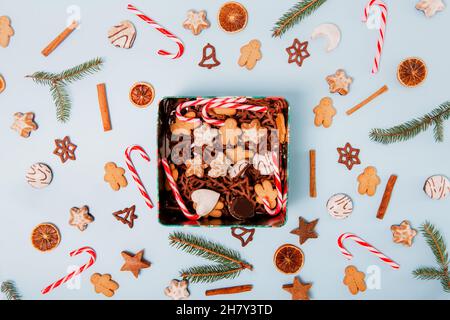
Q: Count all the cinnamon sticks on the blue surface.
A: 6